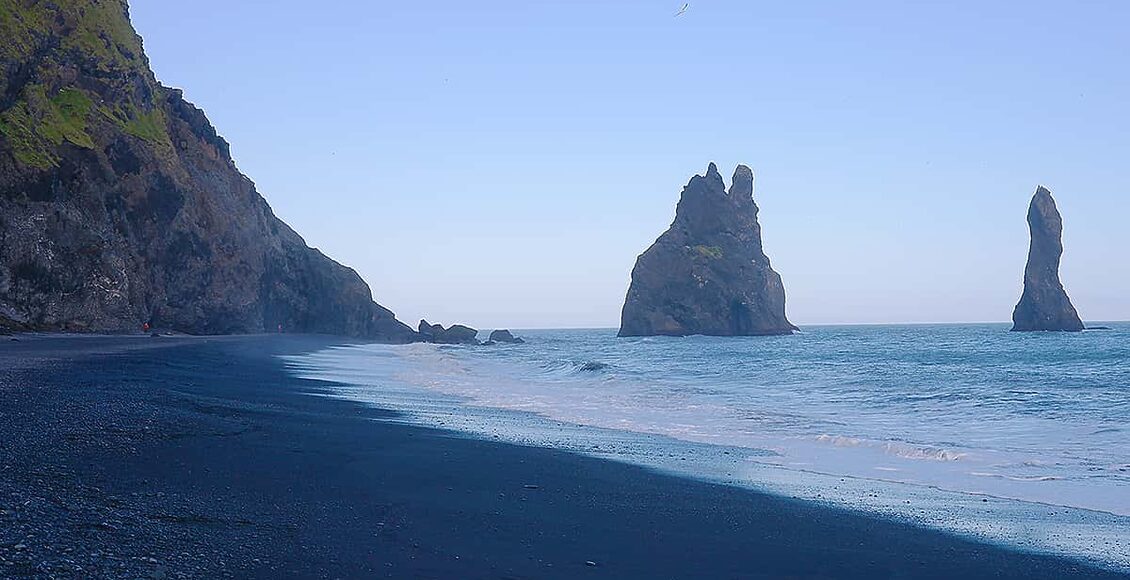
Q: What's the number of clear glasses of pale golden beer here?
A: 0